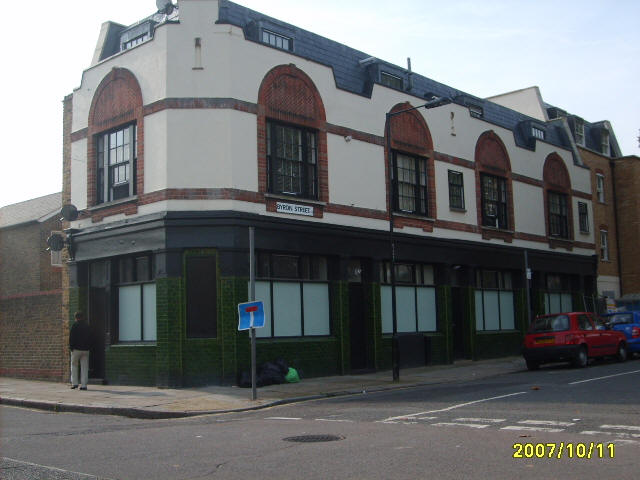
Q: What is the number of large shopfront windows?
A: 5